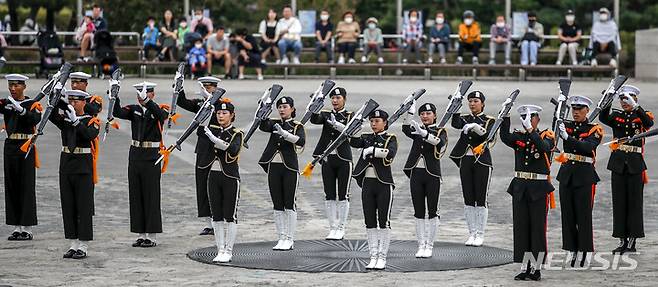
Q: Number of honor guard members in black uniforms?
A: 14